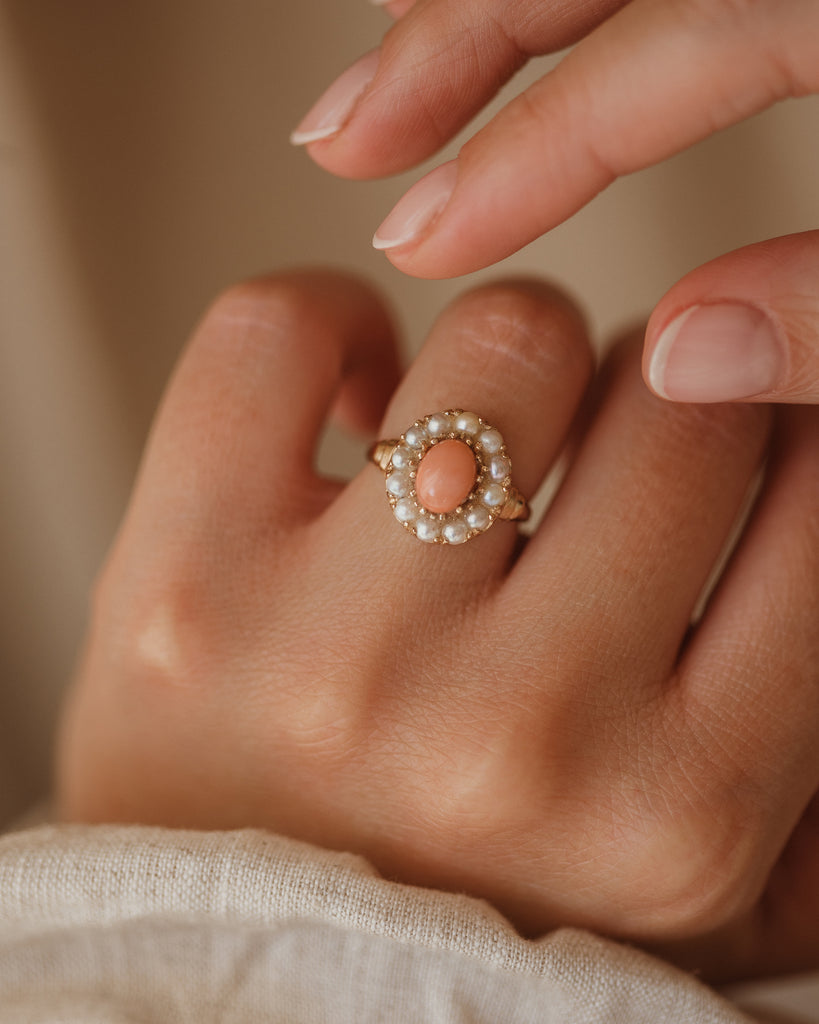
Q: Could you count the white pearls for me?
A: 12